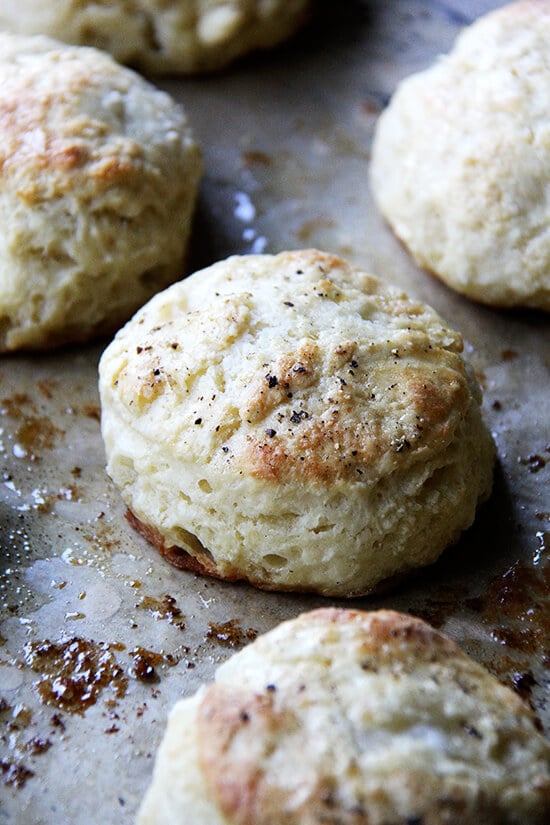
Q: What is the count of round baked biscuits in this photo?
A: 5